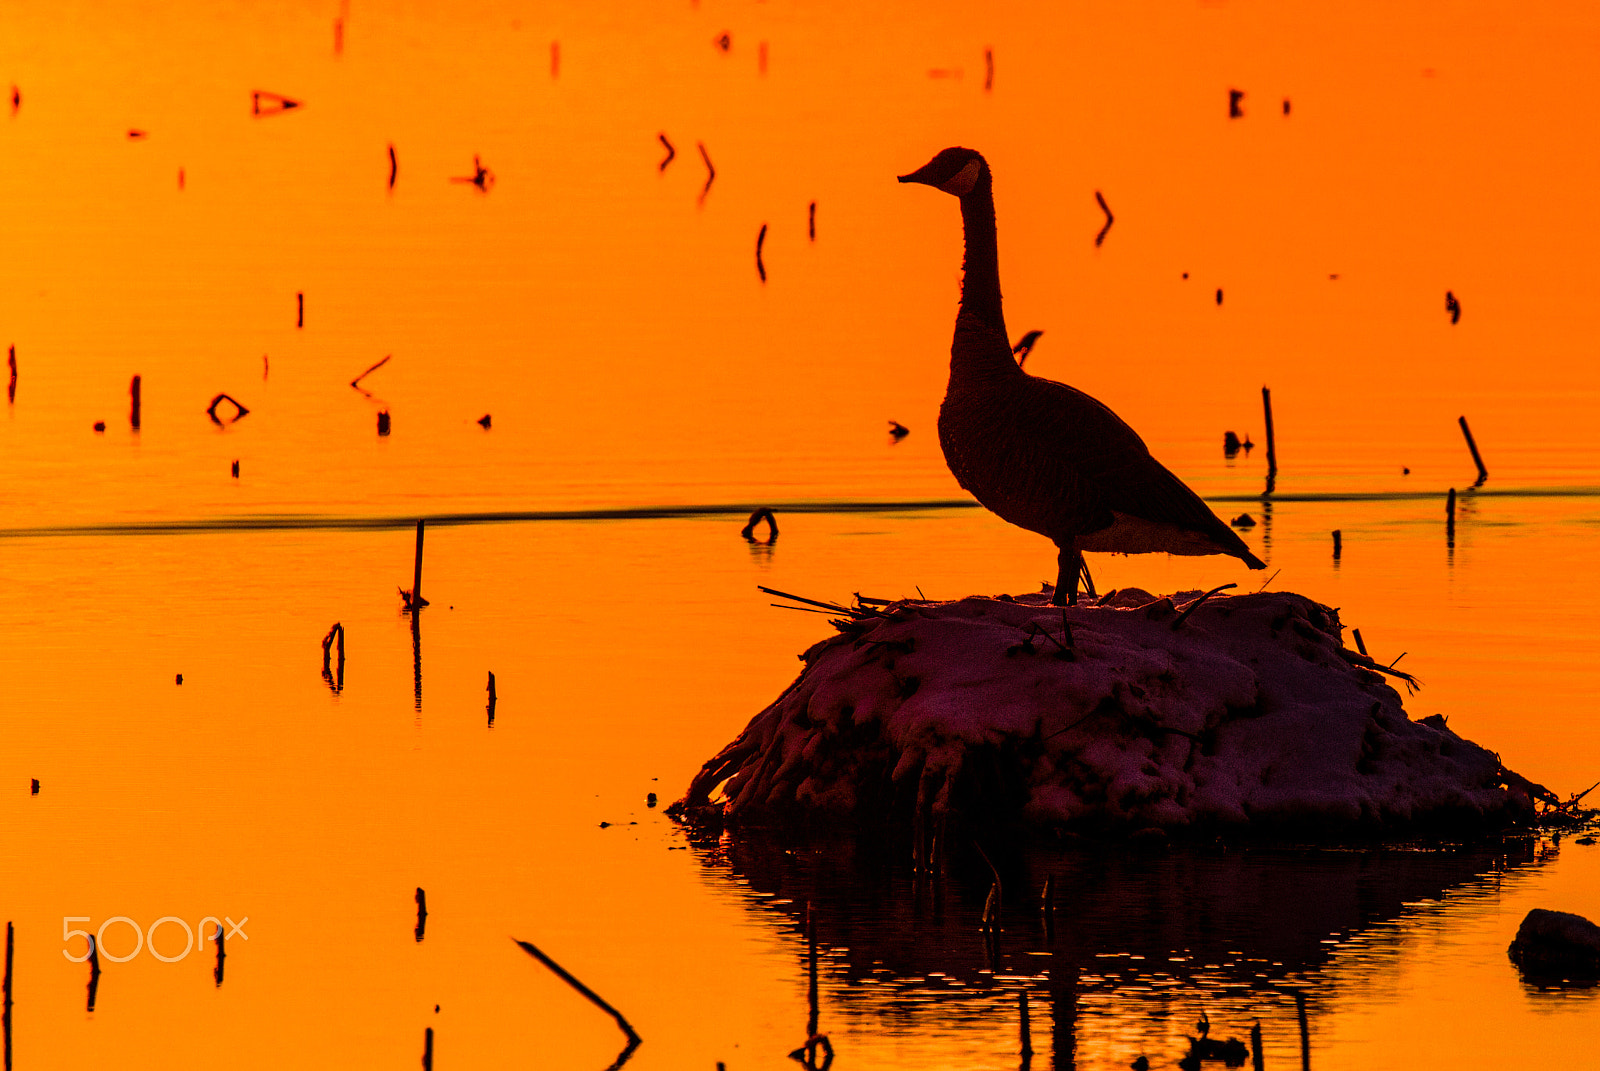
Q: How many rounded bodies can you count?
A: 1